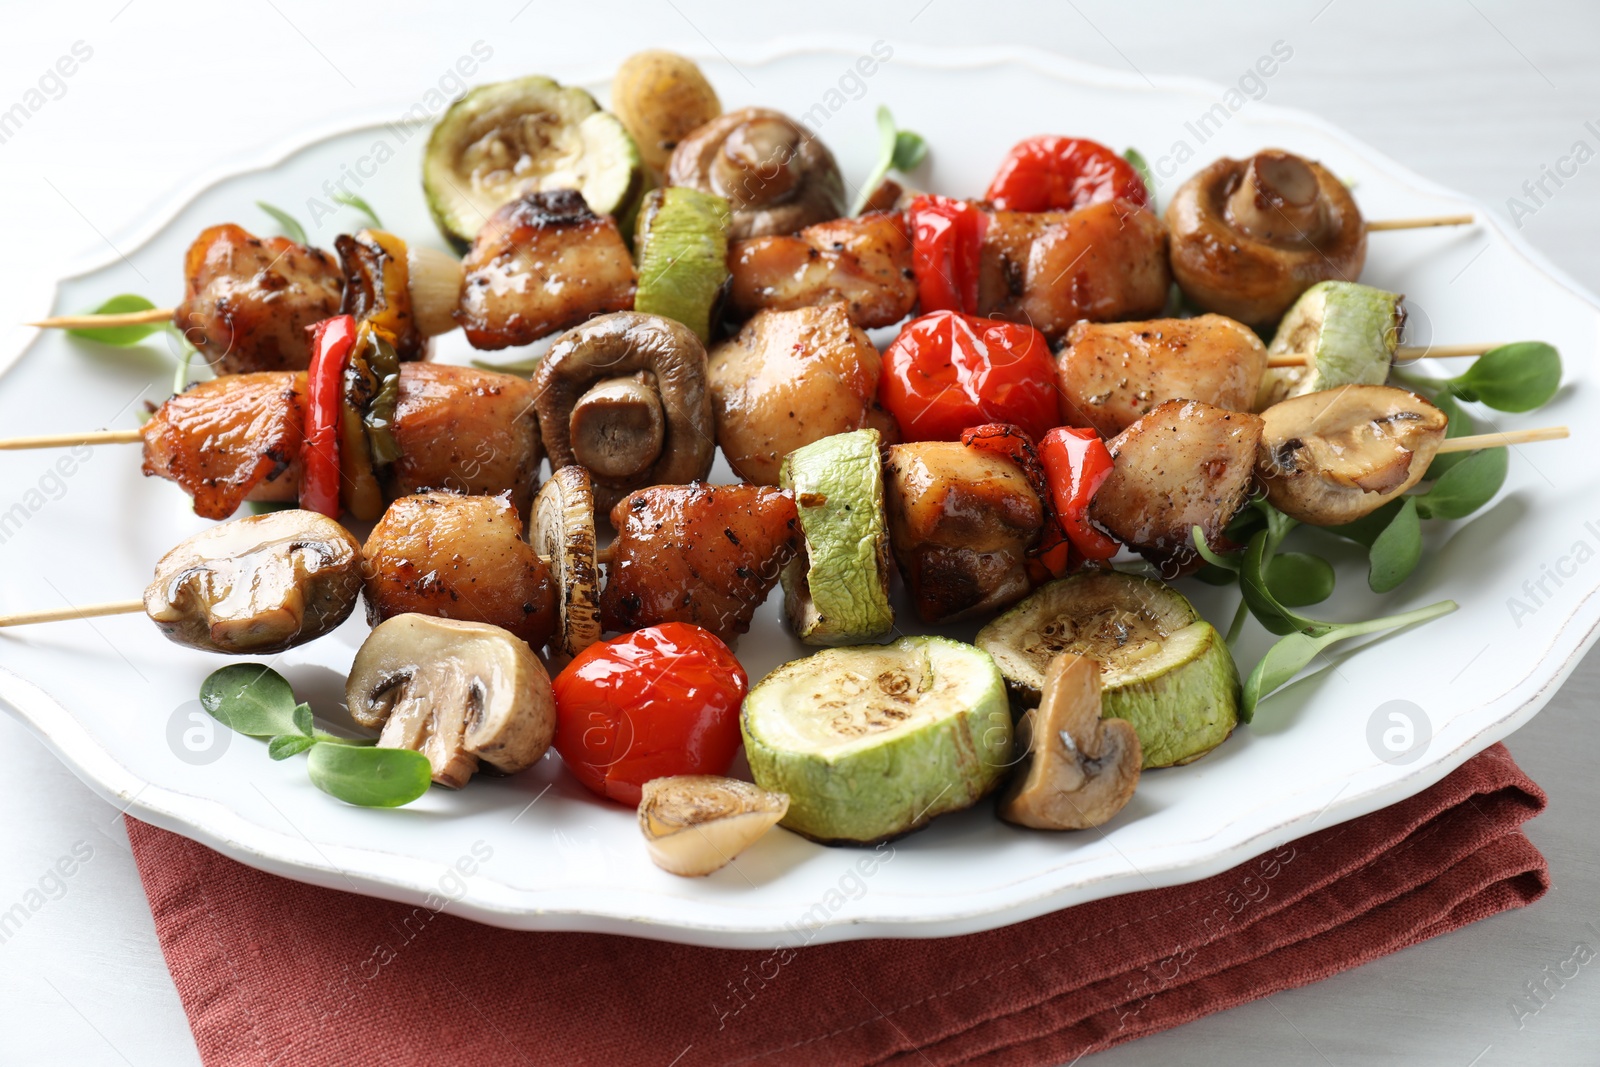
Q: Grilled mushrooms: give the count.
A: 7